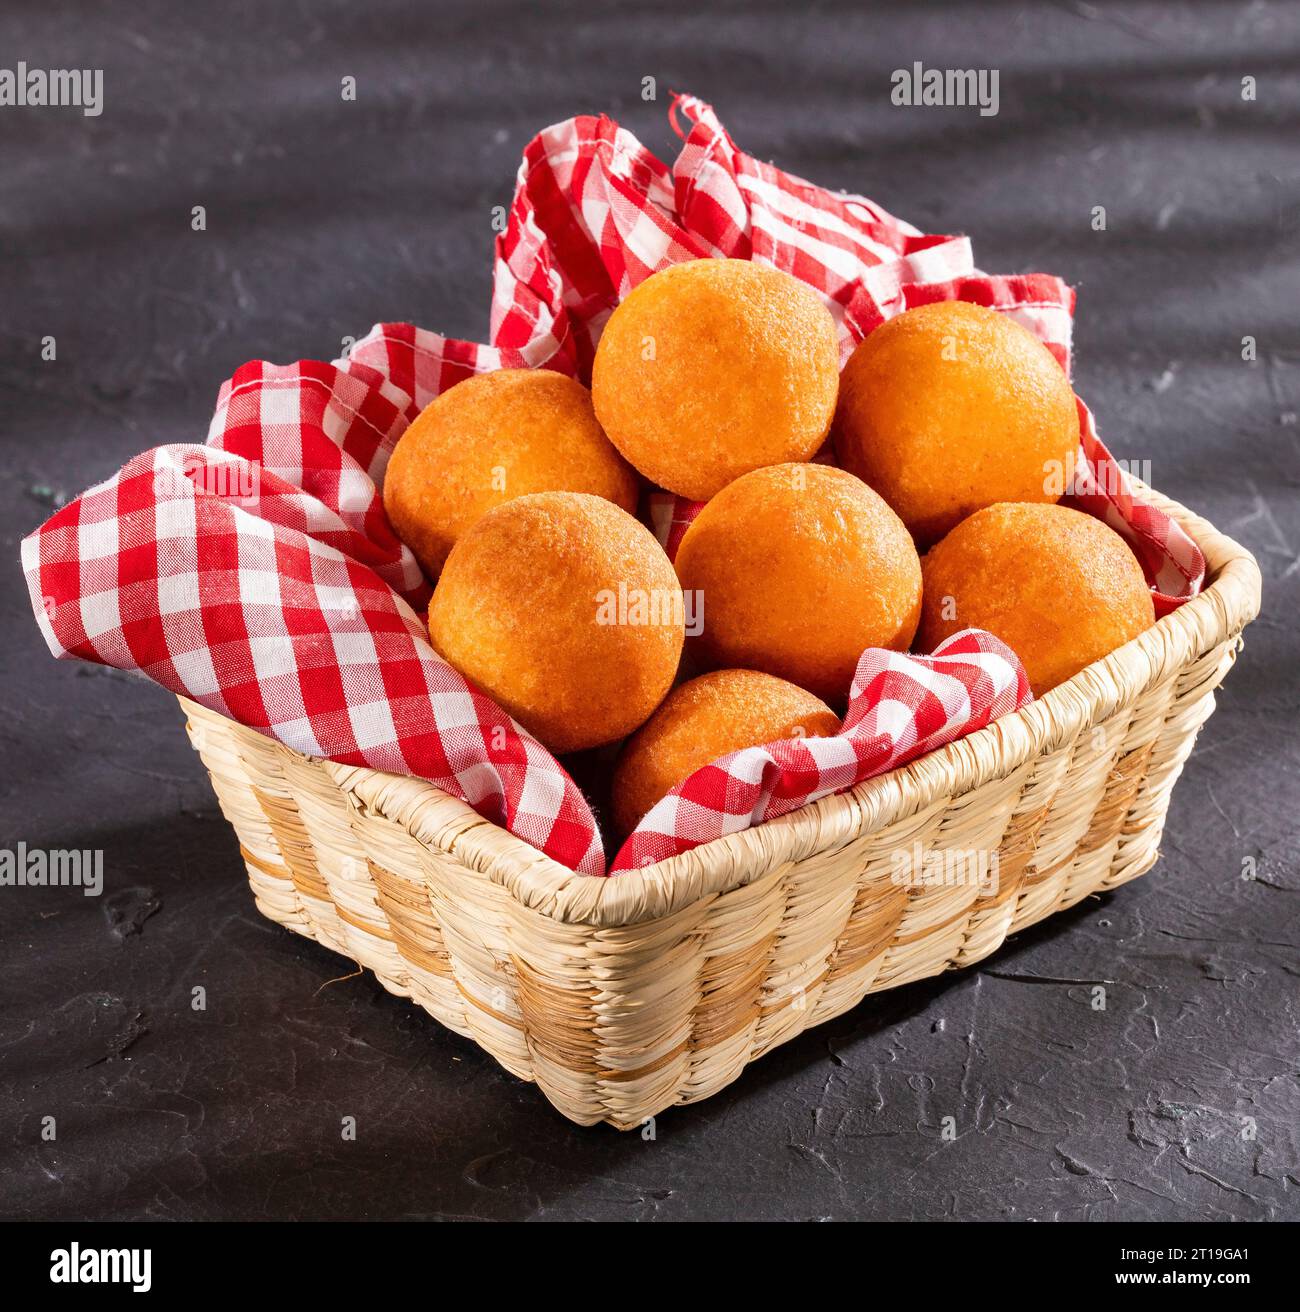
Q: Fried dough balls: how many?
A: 7